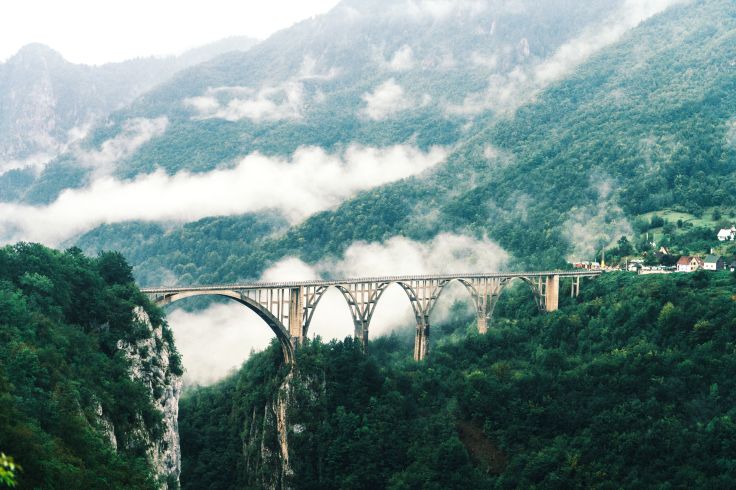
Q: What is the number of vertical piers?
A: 5